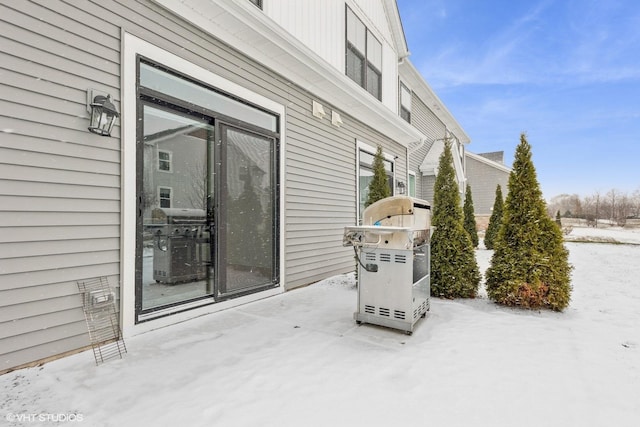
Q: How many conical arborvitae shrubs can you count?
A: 5